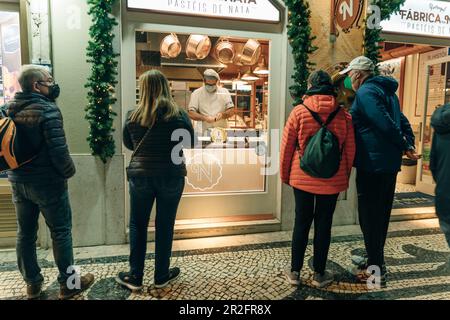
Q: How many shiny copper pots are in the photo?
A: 4